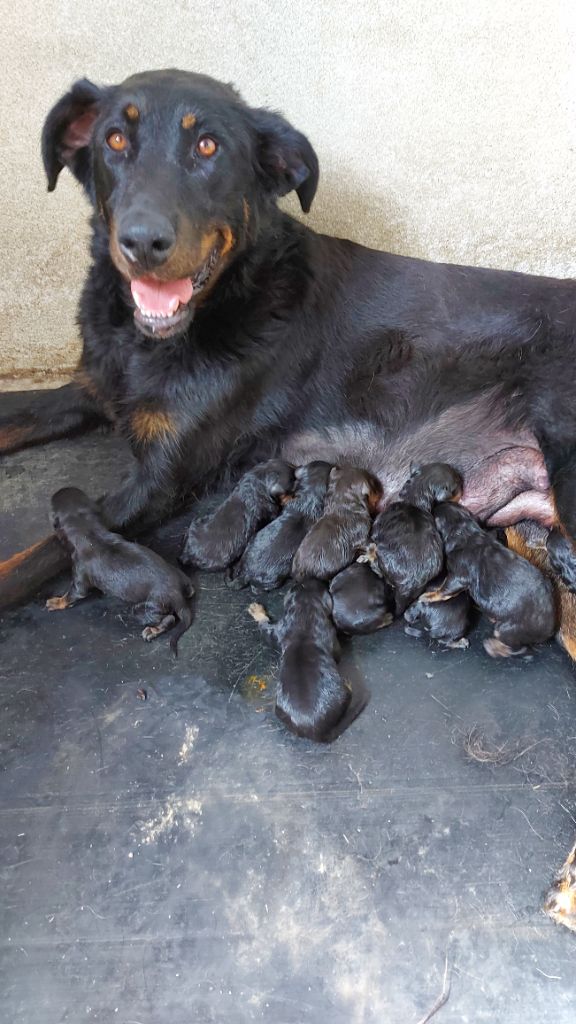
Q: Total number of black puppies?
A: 9